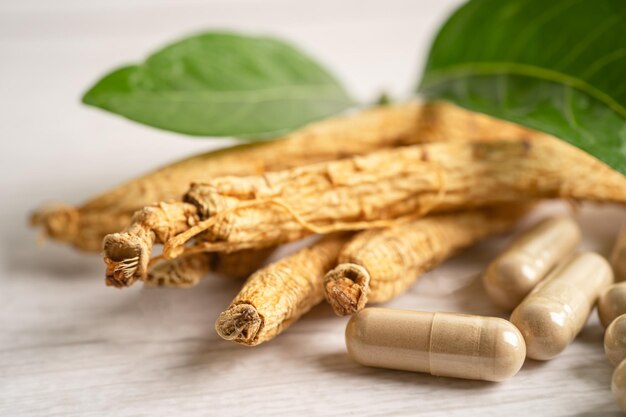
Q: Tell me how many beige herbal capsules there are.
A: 7